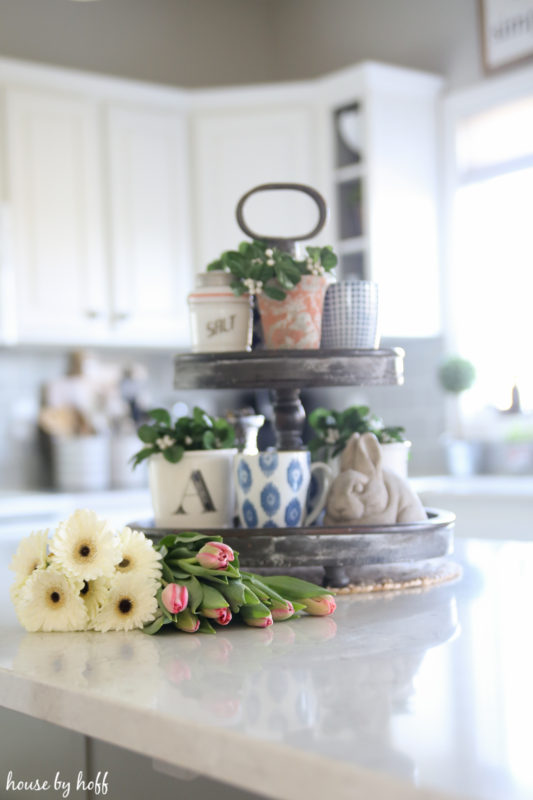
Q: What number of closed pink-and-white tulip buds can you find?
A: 7